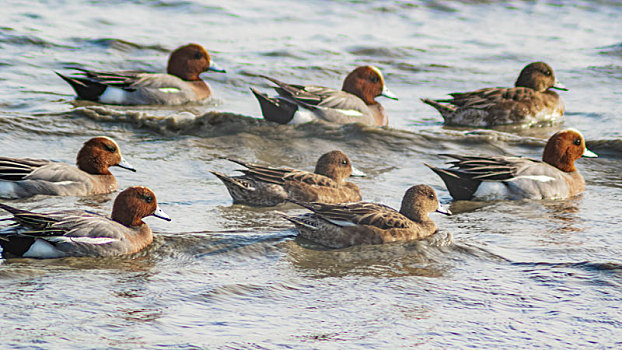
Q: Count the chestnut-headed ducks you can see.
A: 5